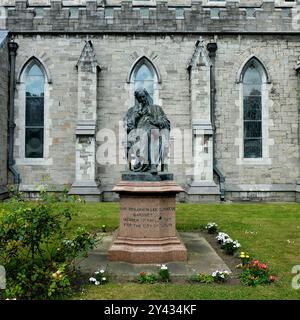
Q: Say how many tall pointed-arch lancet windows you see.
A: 3